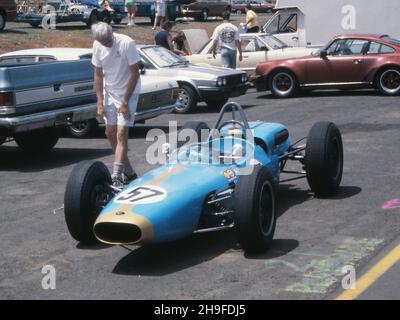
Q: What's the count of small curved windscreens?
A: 1